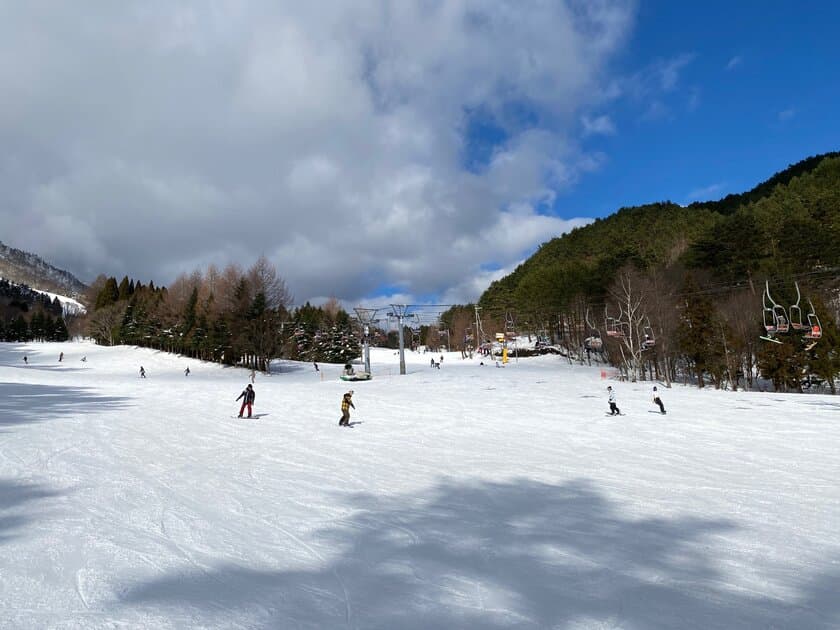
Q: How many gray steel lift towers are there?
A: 2